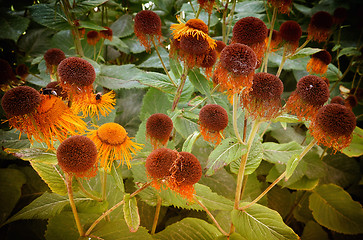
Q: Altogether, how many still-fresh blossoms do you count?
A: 4